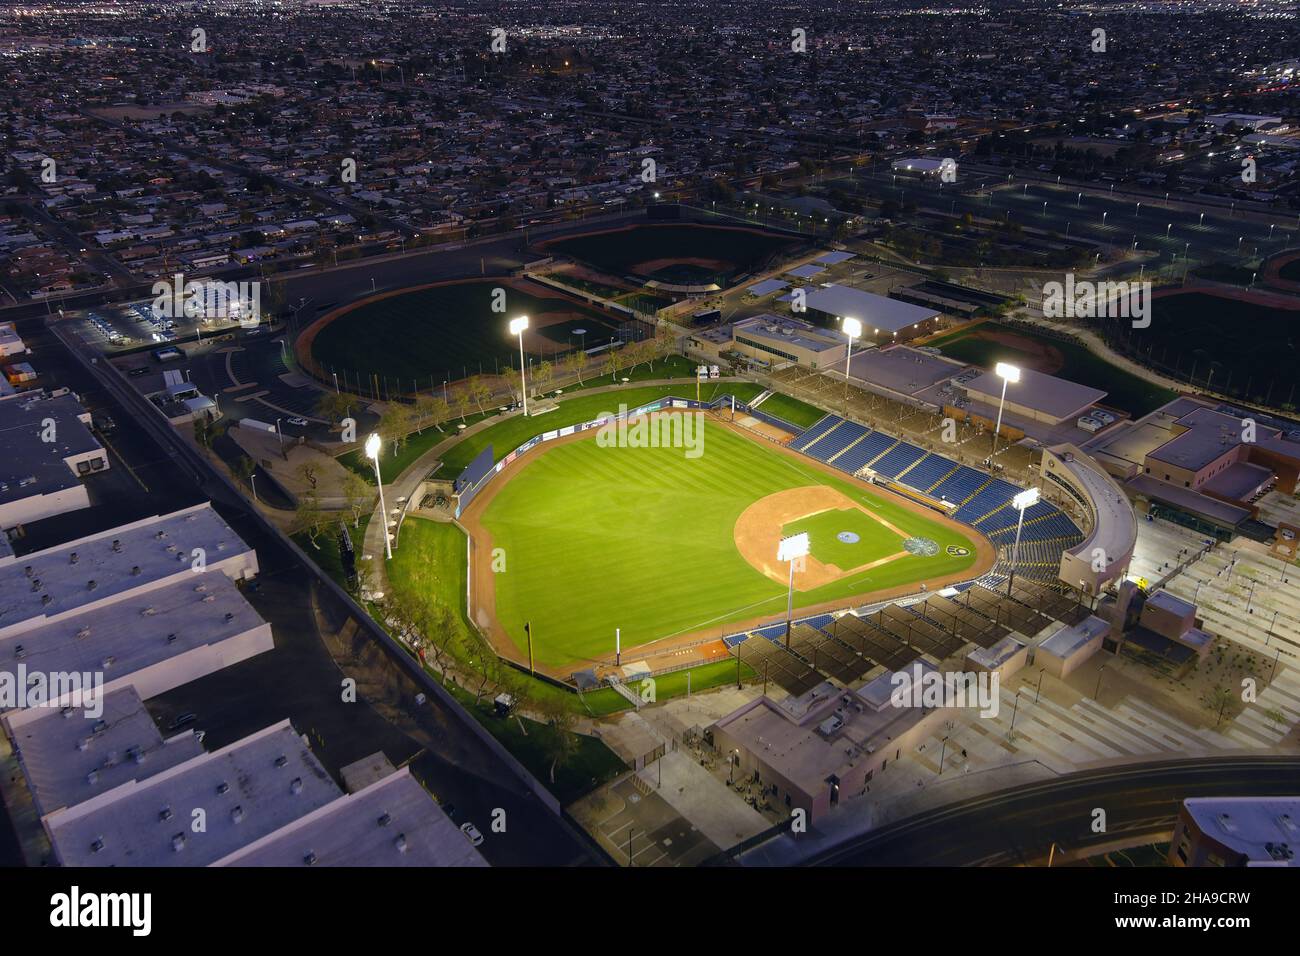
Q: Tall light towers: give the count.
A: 6